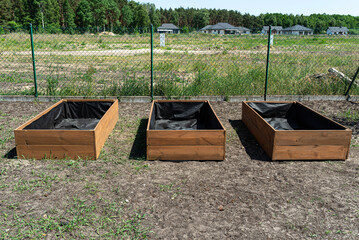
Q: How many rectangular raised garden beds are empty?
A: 3